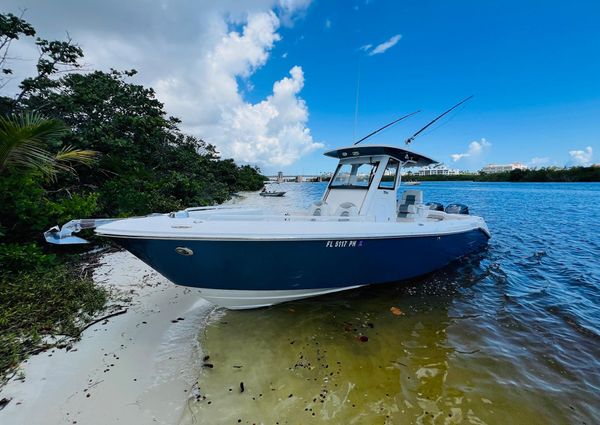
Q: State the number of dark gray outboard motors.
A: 2